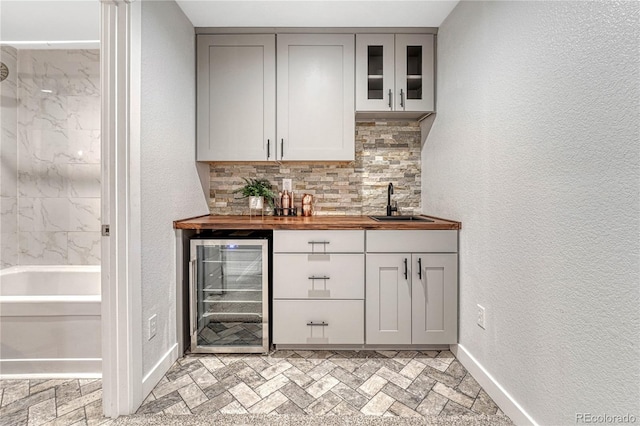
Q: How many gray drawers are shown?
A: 3